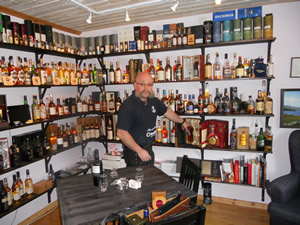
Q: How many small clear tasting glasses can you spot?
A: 4